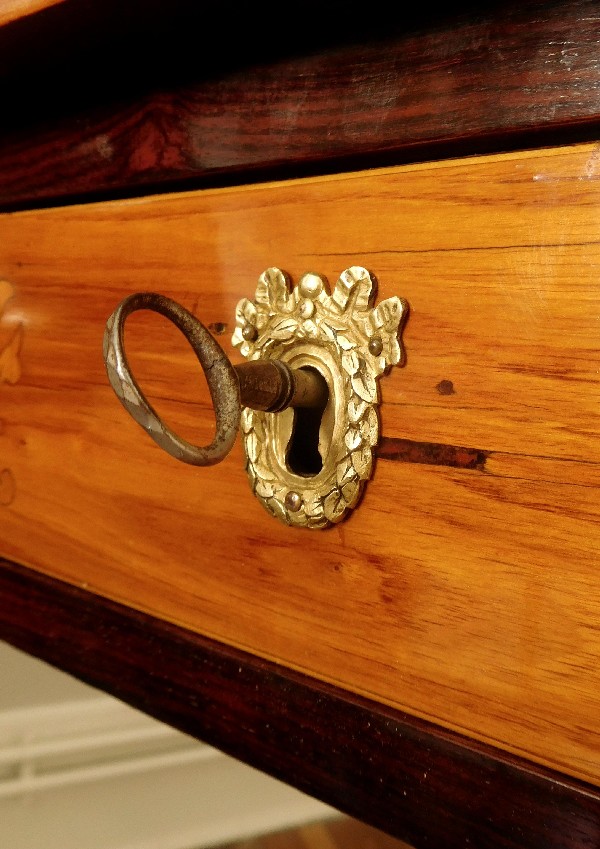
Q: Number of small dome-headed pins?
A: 3